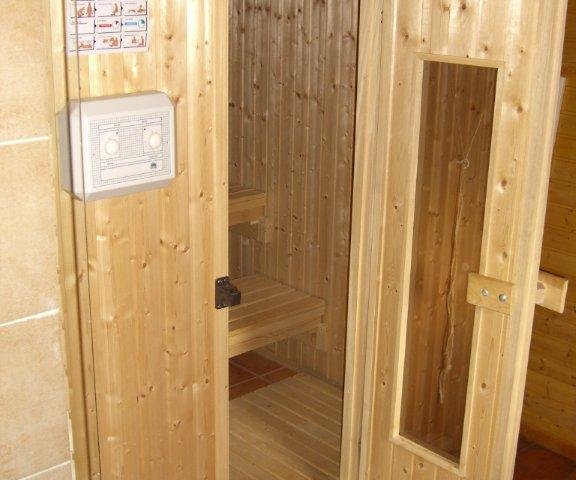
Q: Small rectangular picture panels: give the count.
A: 9